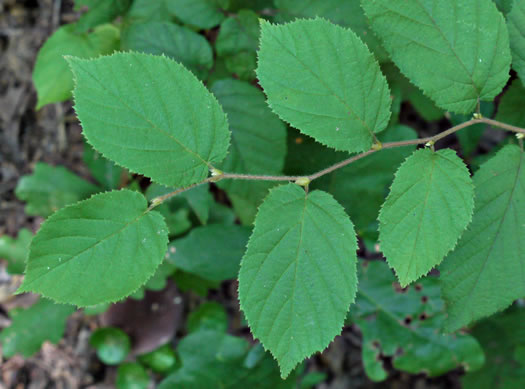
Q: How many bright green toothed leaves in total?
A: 7